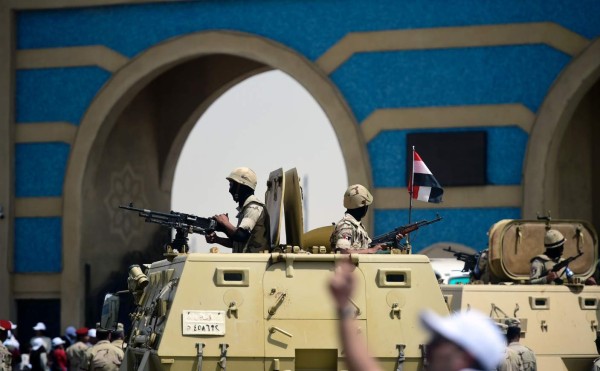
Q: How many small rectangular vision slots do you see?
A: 4